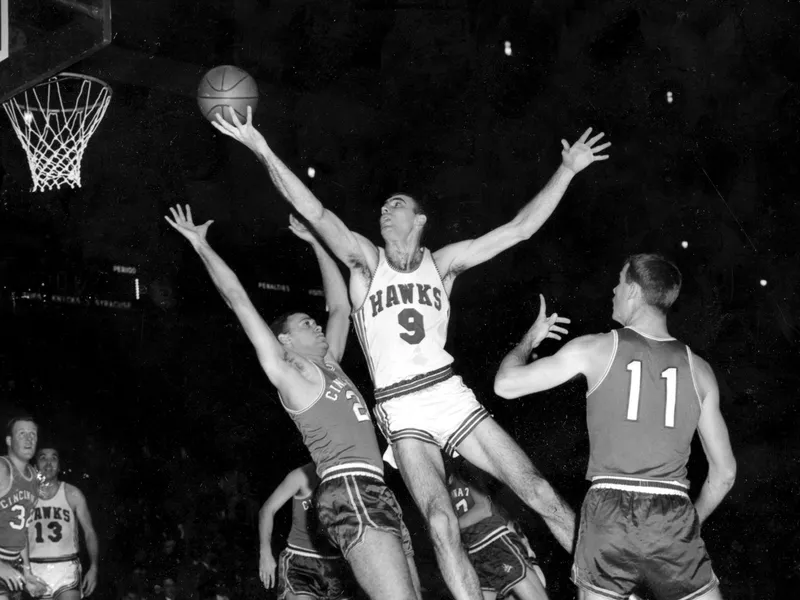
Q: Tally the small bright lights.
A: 5